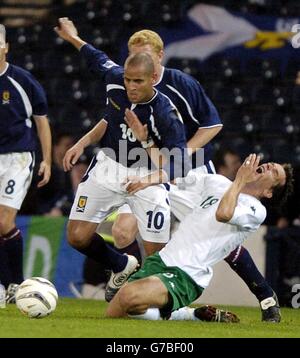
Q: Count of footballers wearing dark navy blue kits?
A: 3